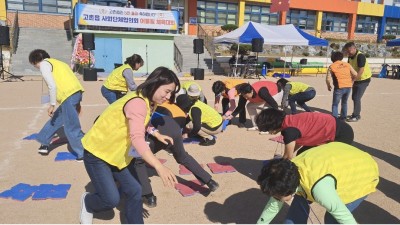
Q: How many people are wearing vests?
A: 13